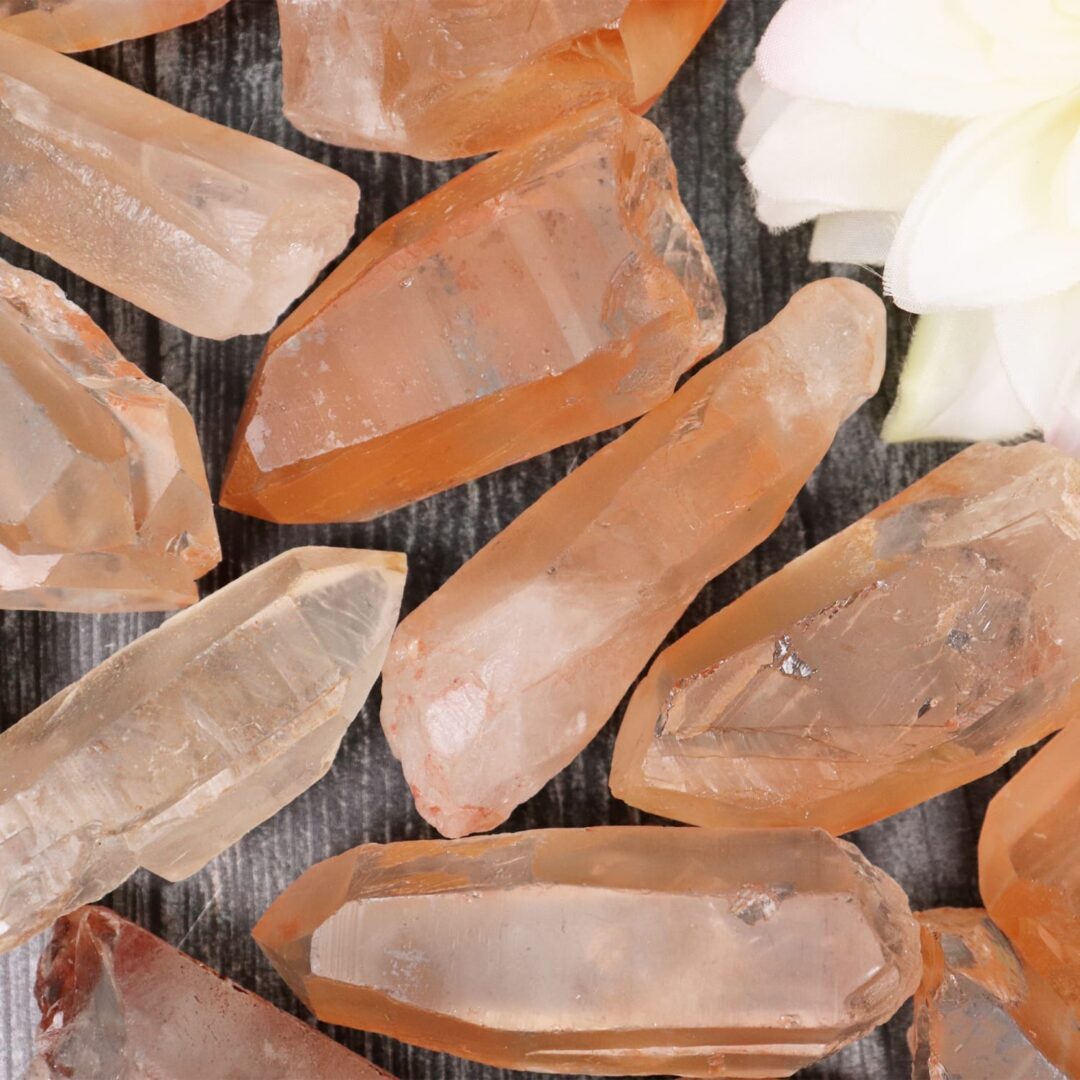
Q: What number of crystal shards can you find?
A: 12